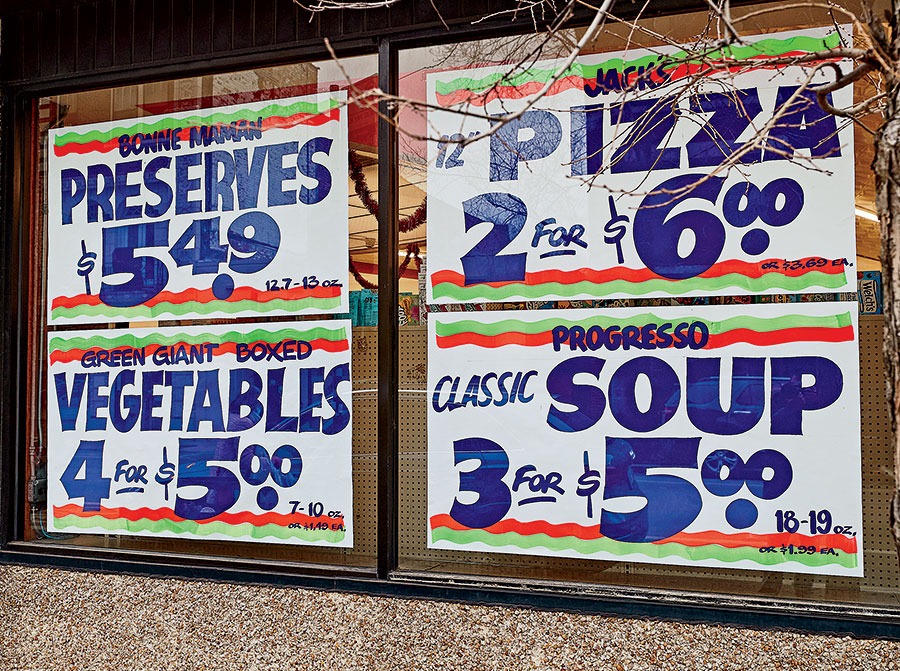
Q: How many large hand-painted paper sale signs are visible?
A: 4